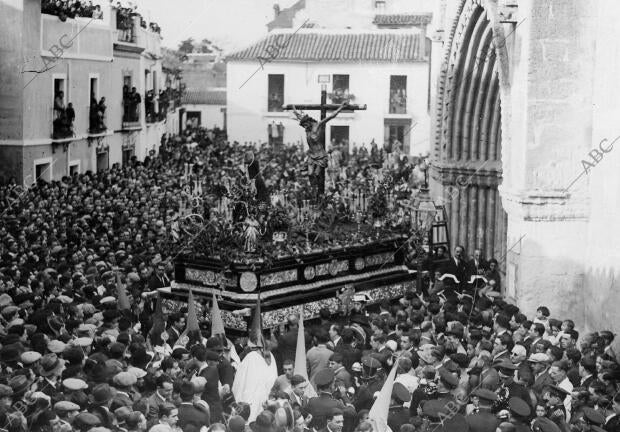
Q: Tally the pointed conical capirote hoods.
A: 7